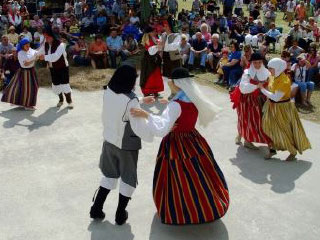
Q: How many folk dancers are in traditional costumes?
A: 8